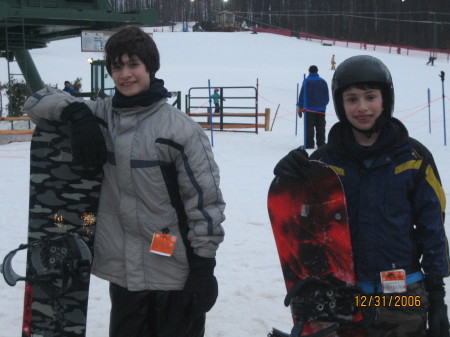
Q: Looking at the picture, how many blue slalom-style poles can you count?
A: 5